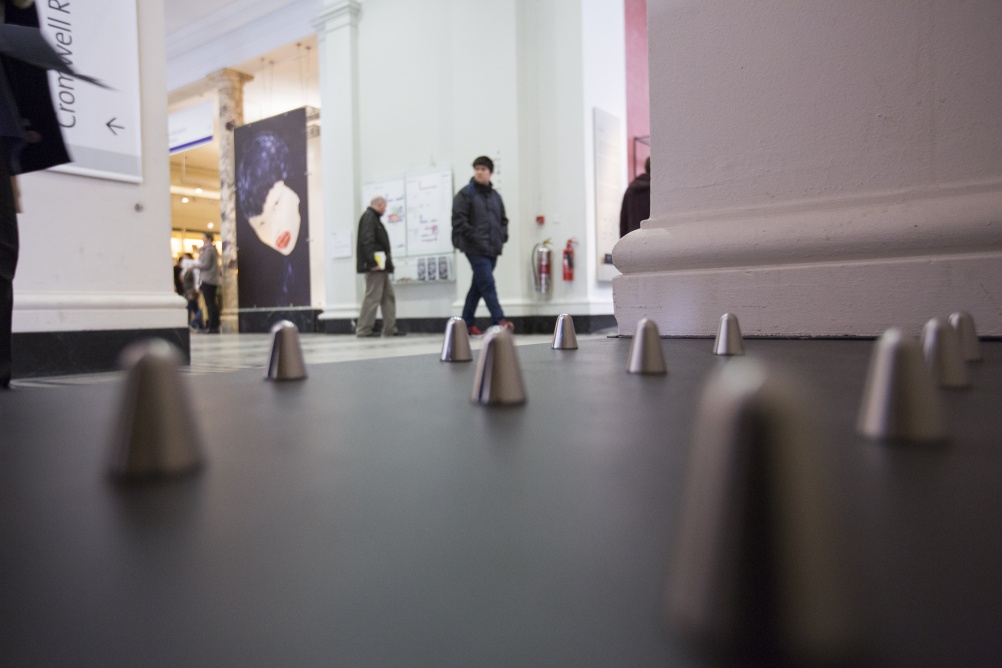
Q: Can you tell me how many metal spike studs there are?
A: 11